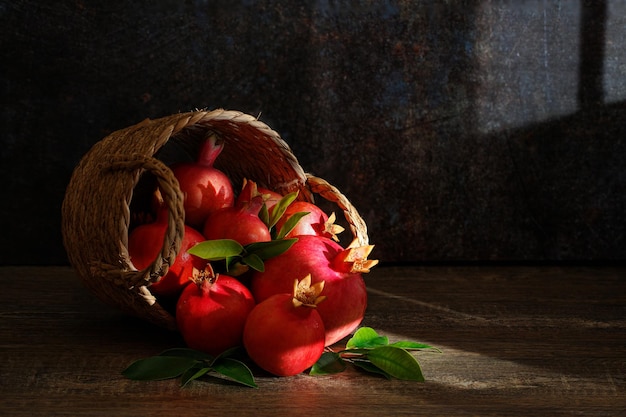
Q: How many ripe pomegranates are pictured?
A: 8